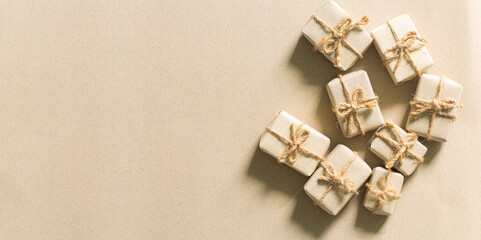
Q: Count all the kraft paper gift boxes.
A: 8